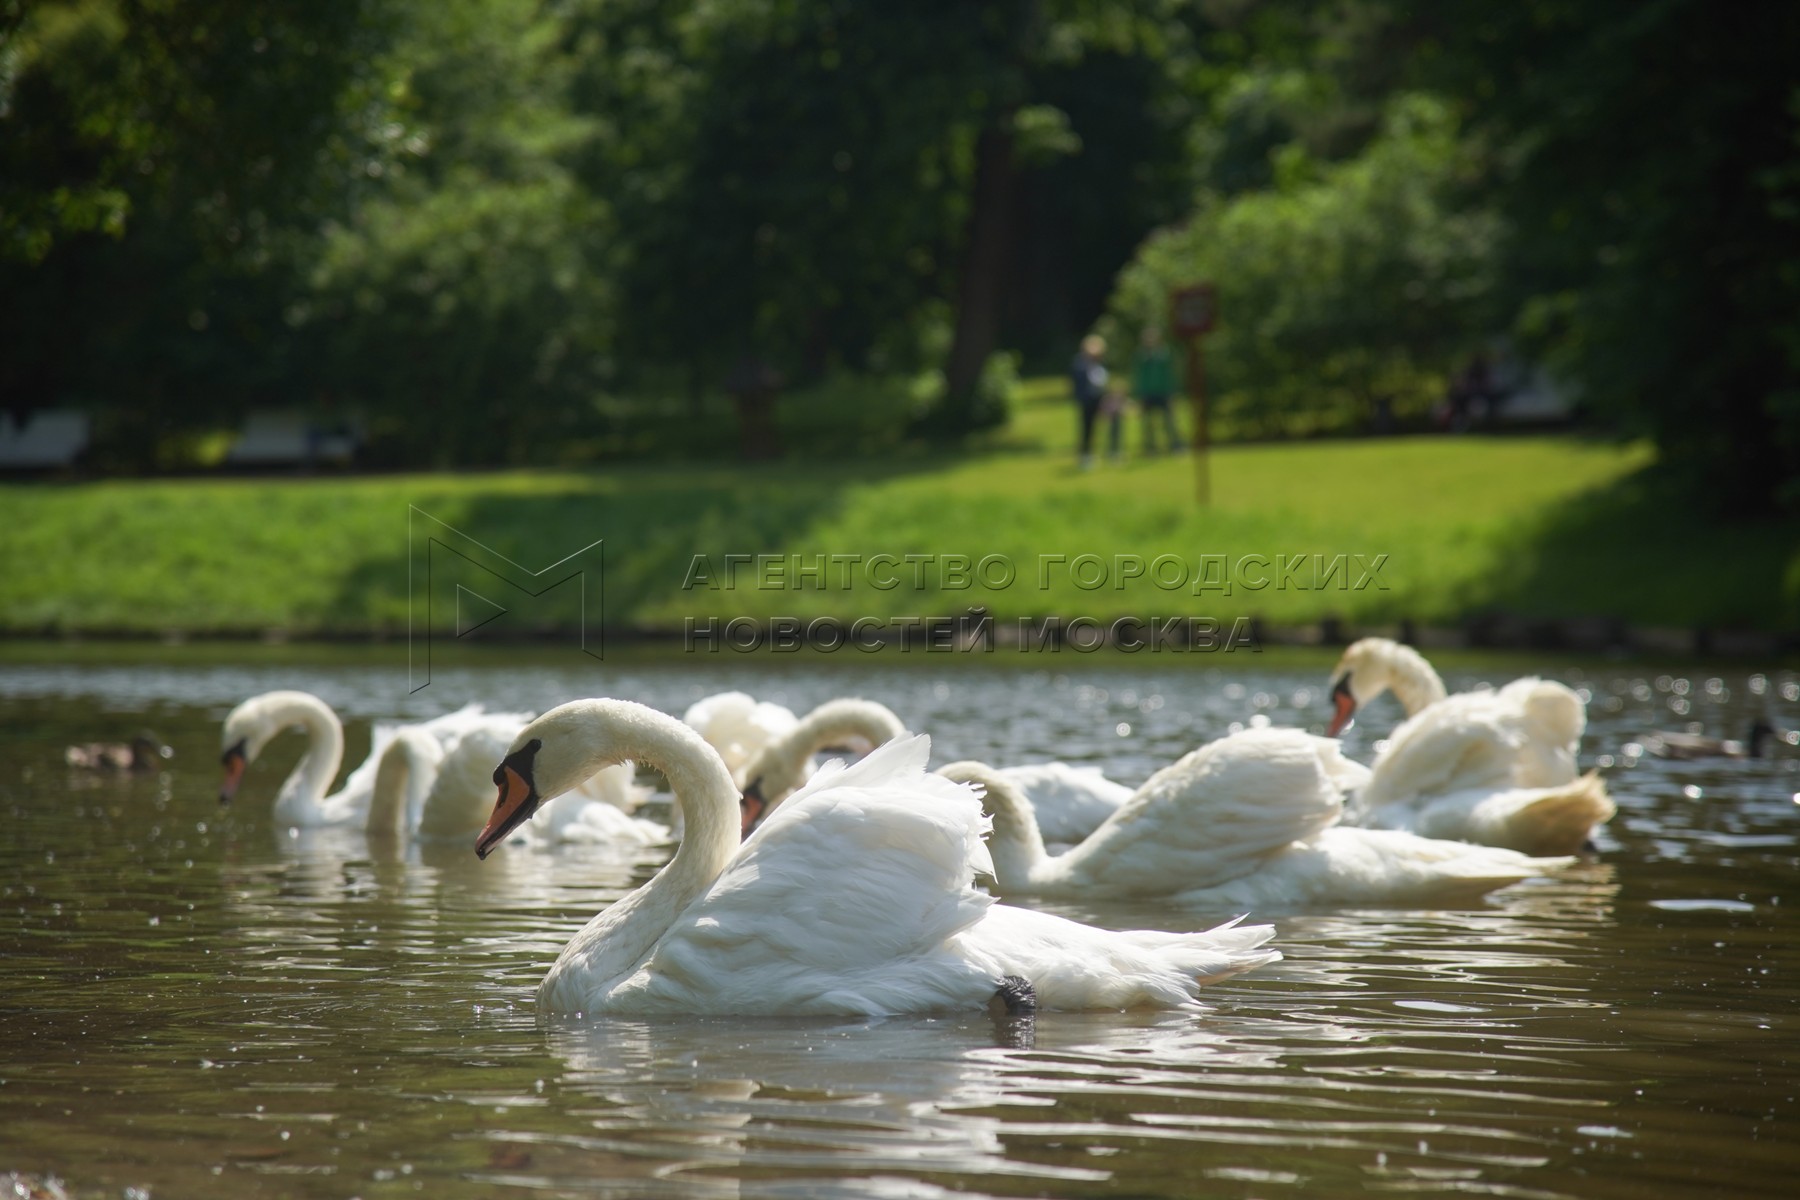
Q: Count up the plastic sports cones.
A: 0